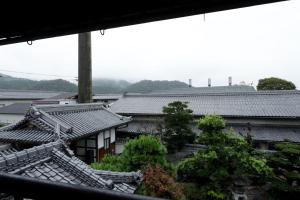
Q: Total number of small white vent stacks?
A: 3